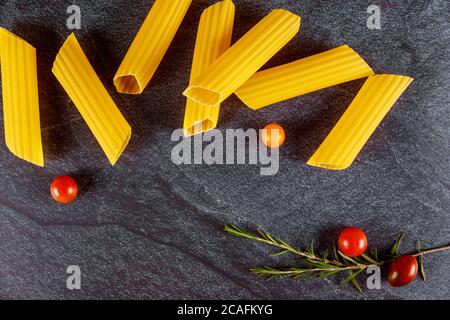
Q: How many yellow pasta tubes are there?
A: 7